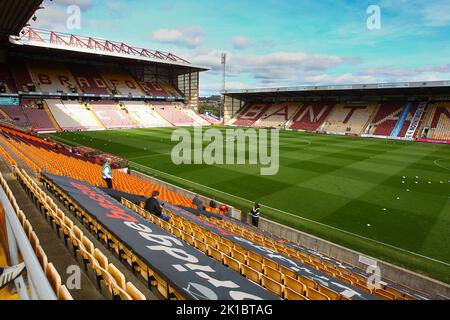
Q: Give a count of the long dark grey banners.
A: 3